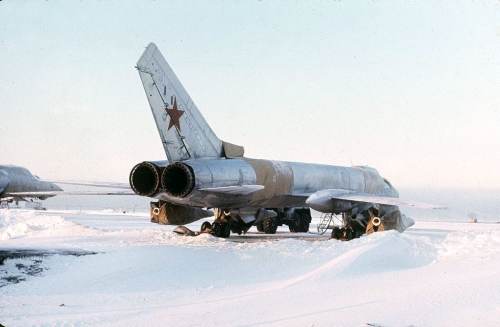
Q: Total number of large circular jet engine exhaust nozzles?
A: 2